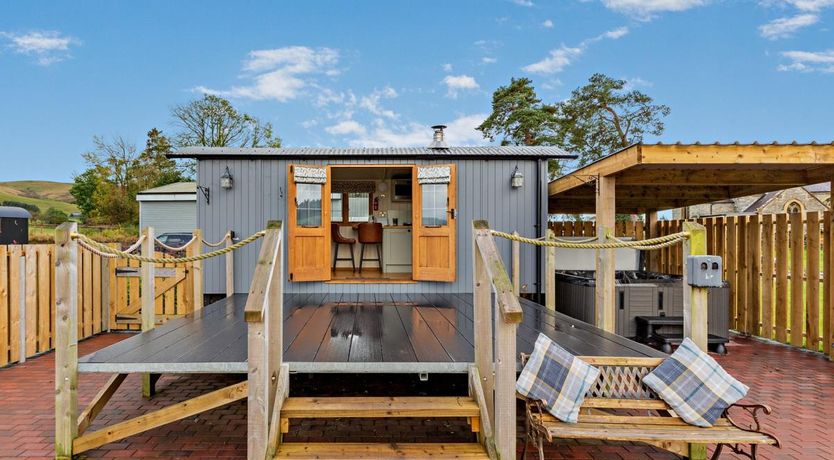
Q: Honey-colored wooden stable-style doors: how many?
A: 2